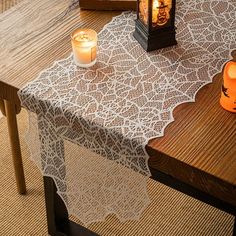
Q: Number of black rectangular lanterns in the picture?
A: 1